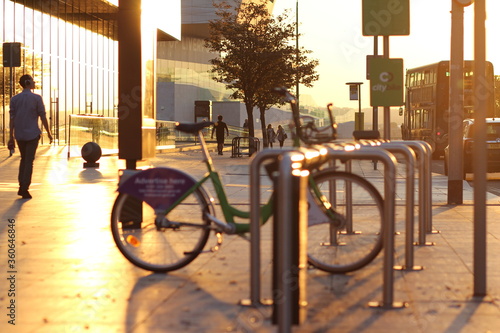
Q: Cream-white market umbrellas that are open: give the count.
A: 0